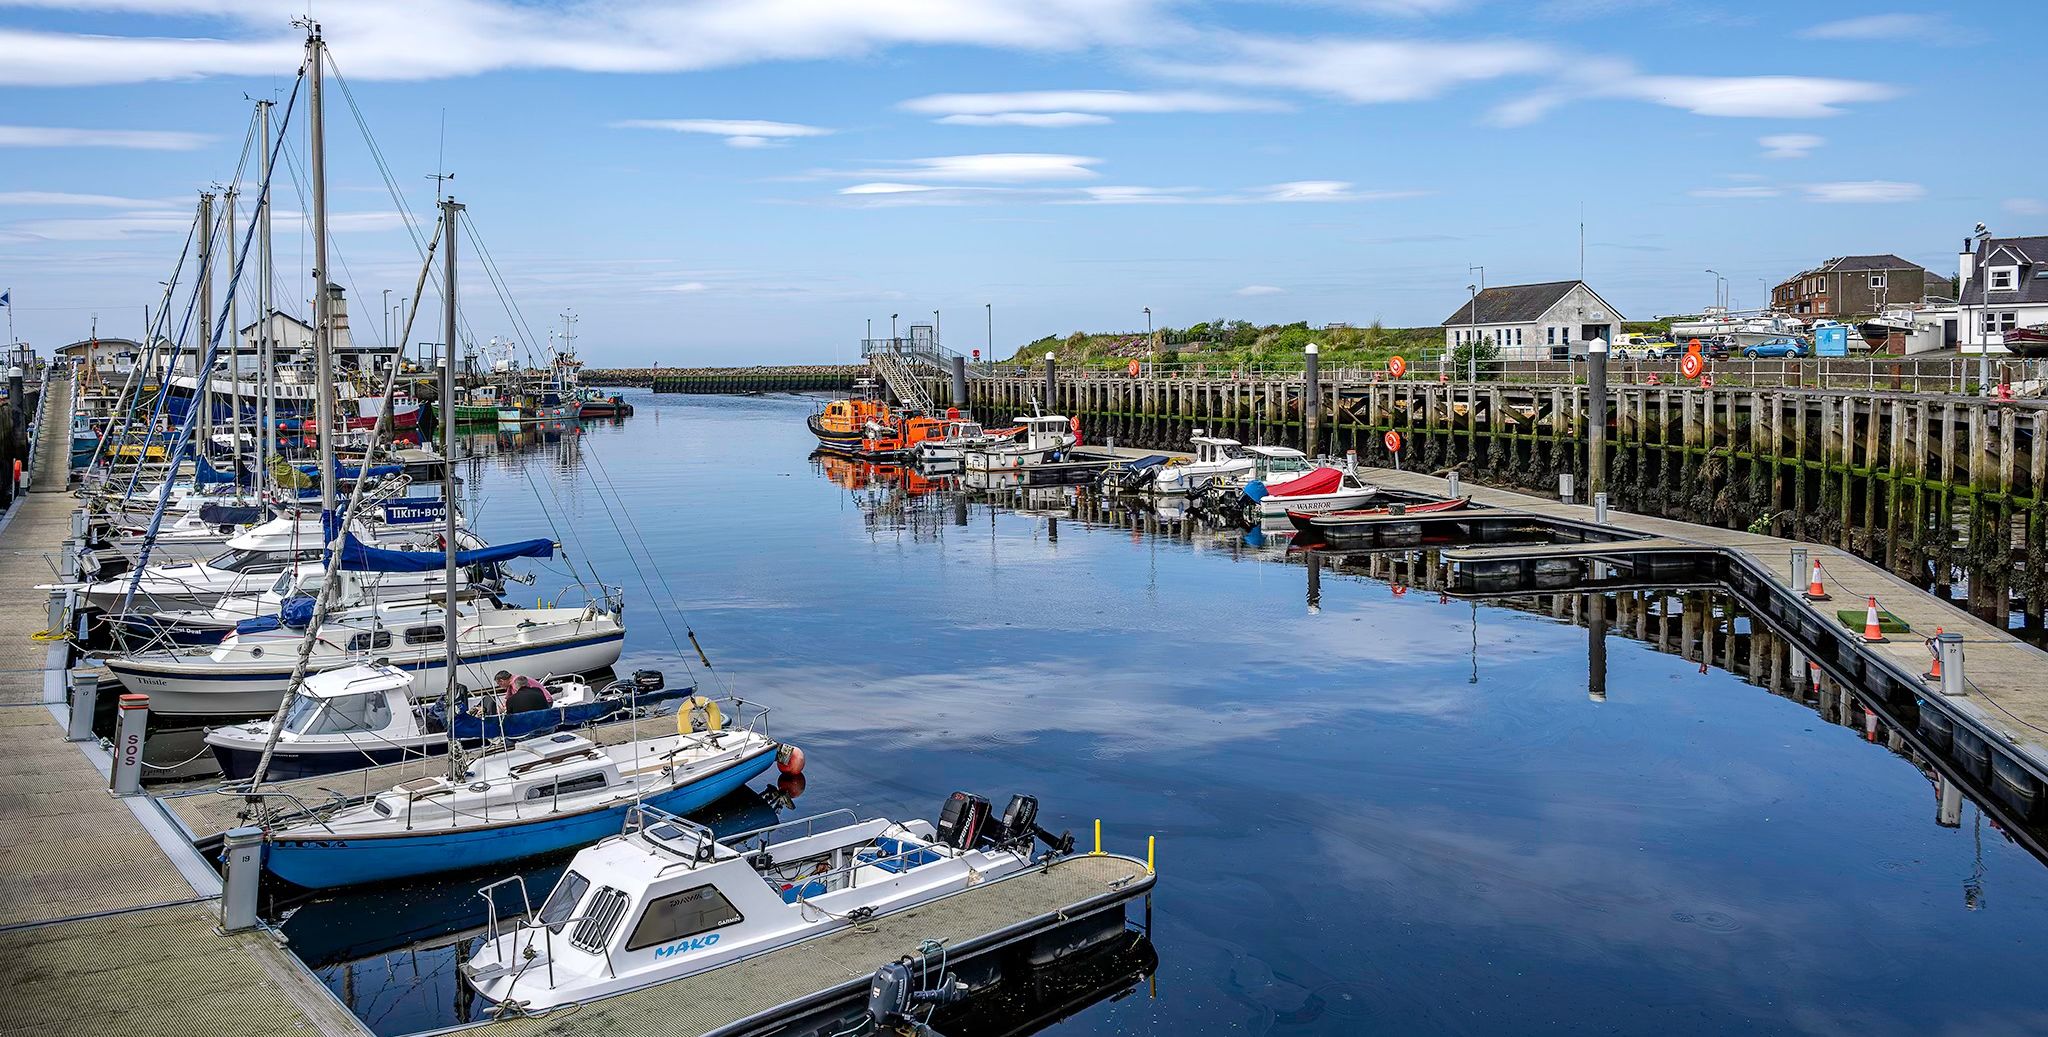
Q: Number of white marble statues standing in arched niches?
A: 0